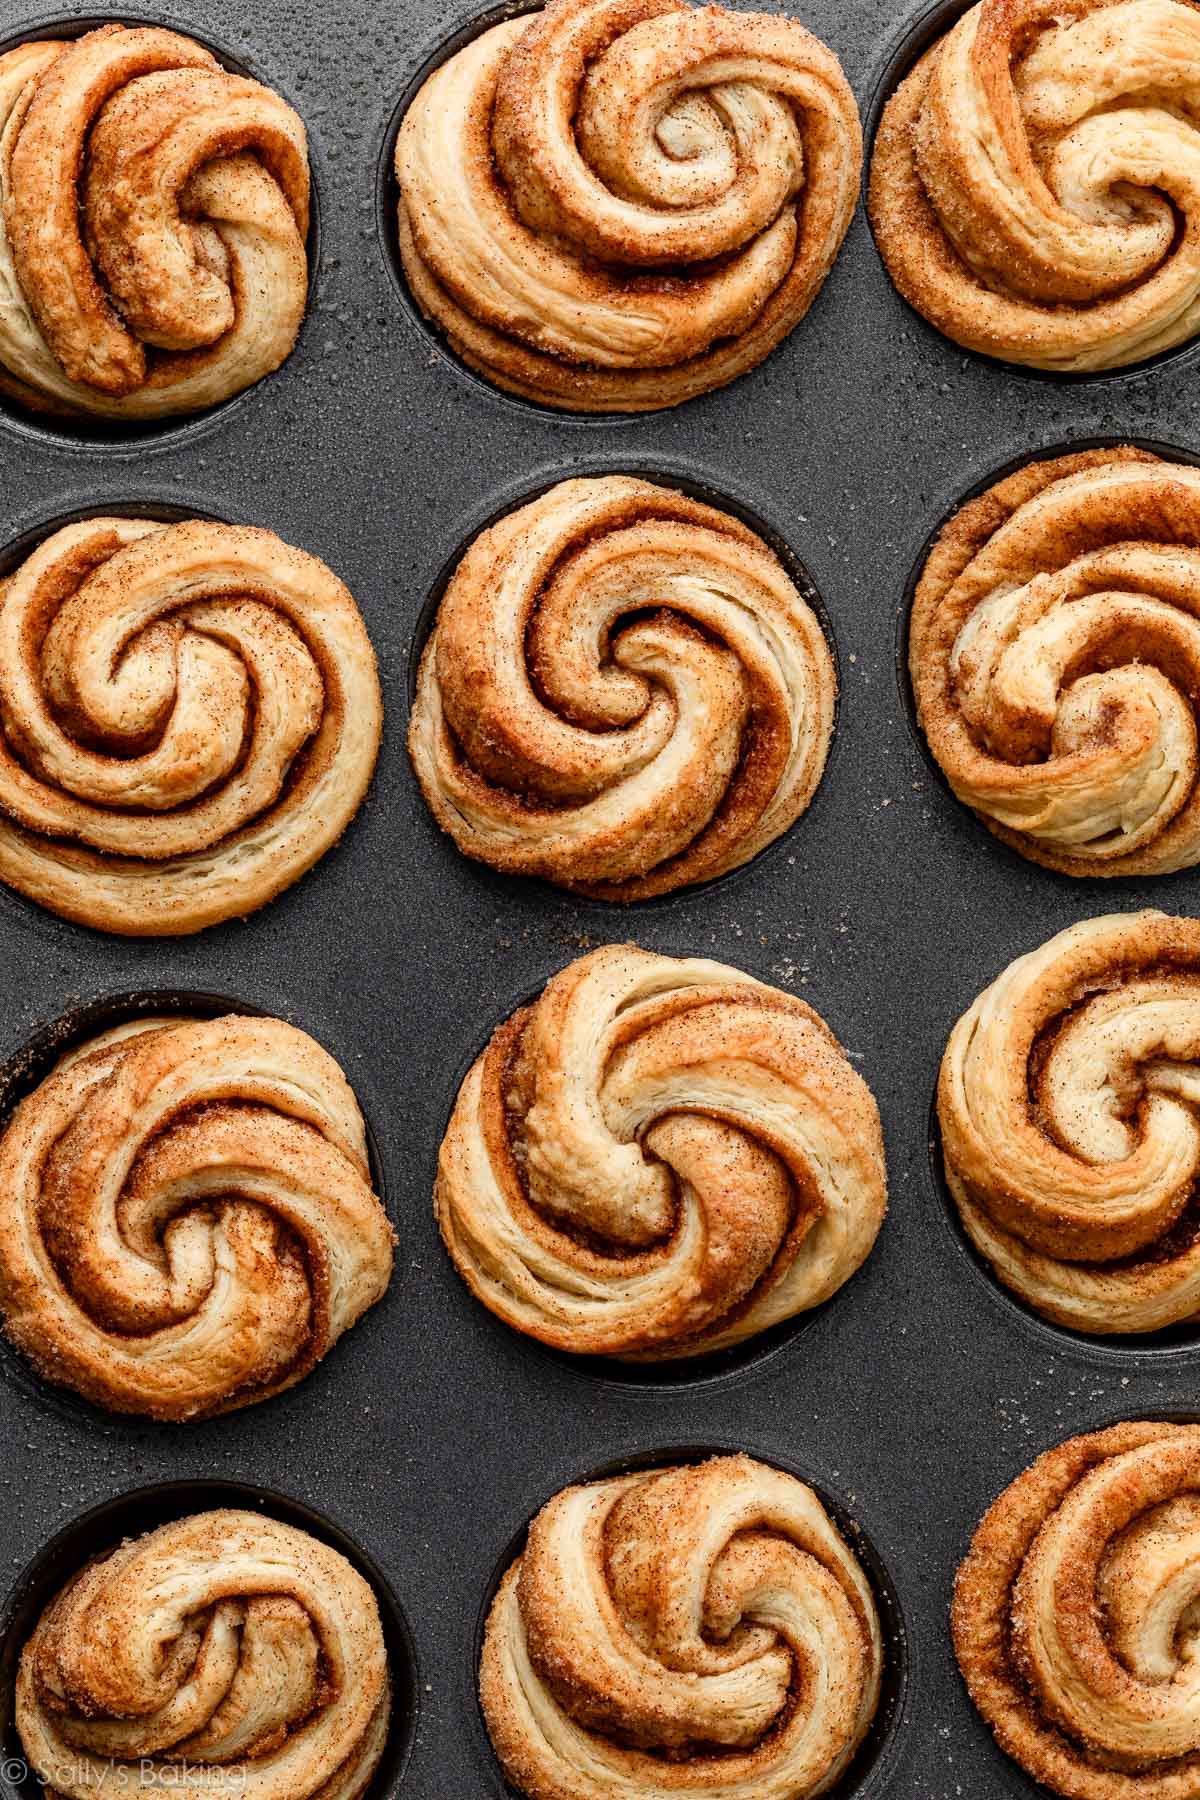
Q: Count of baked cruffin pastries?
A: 12